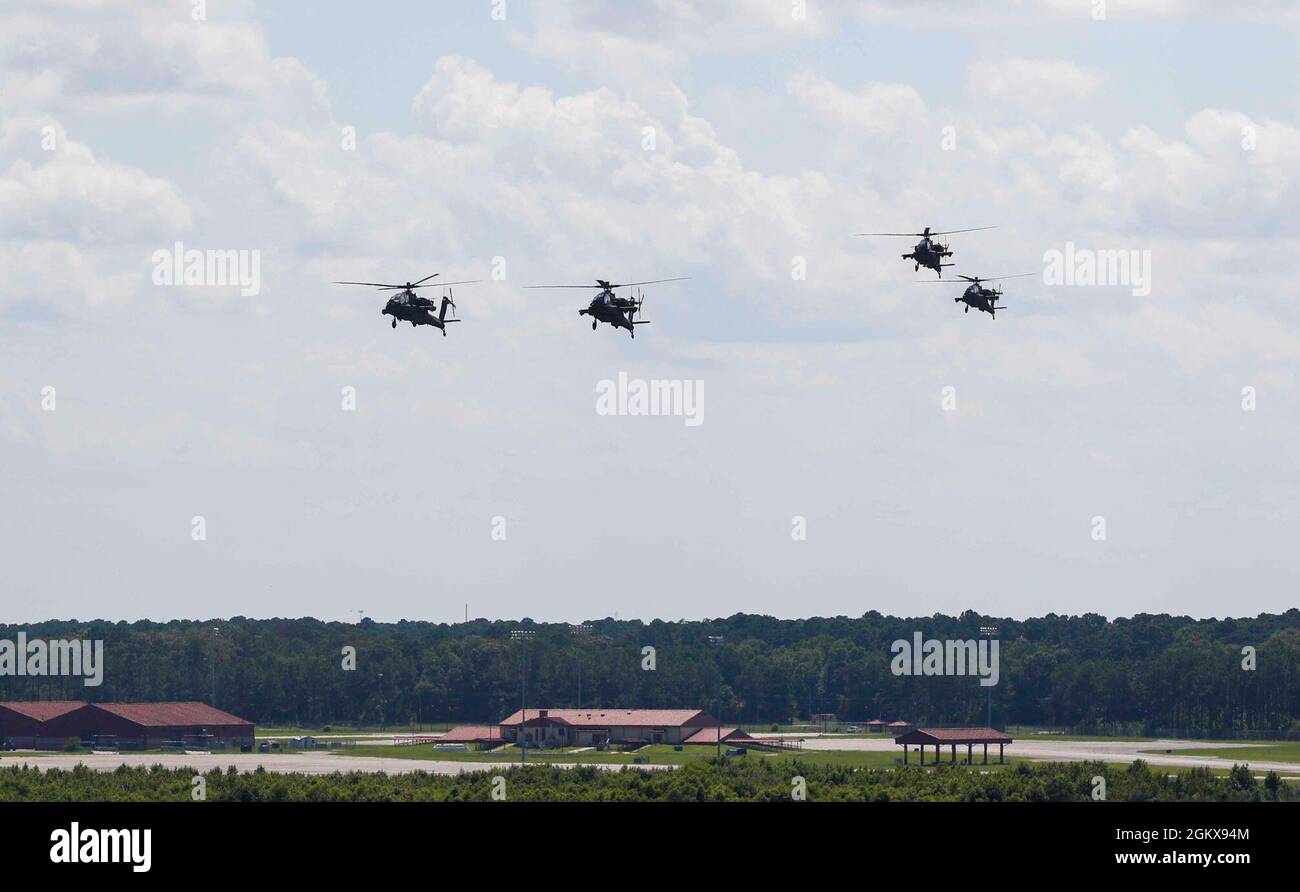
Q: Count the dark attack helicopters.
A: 4